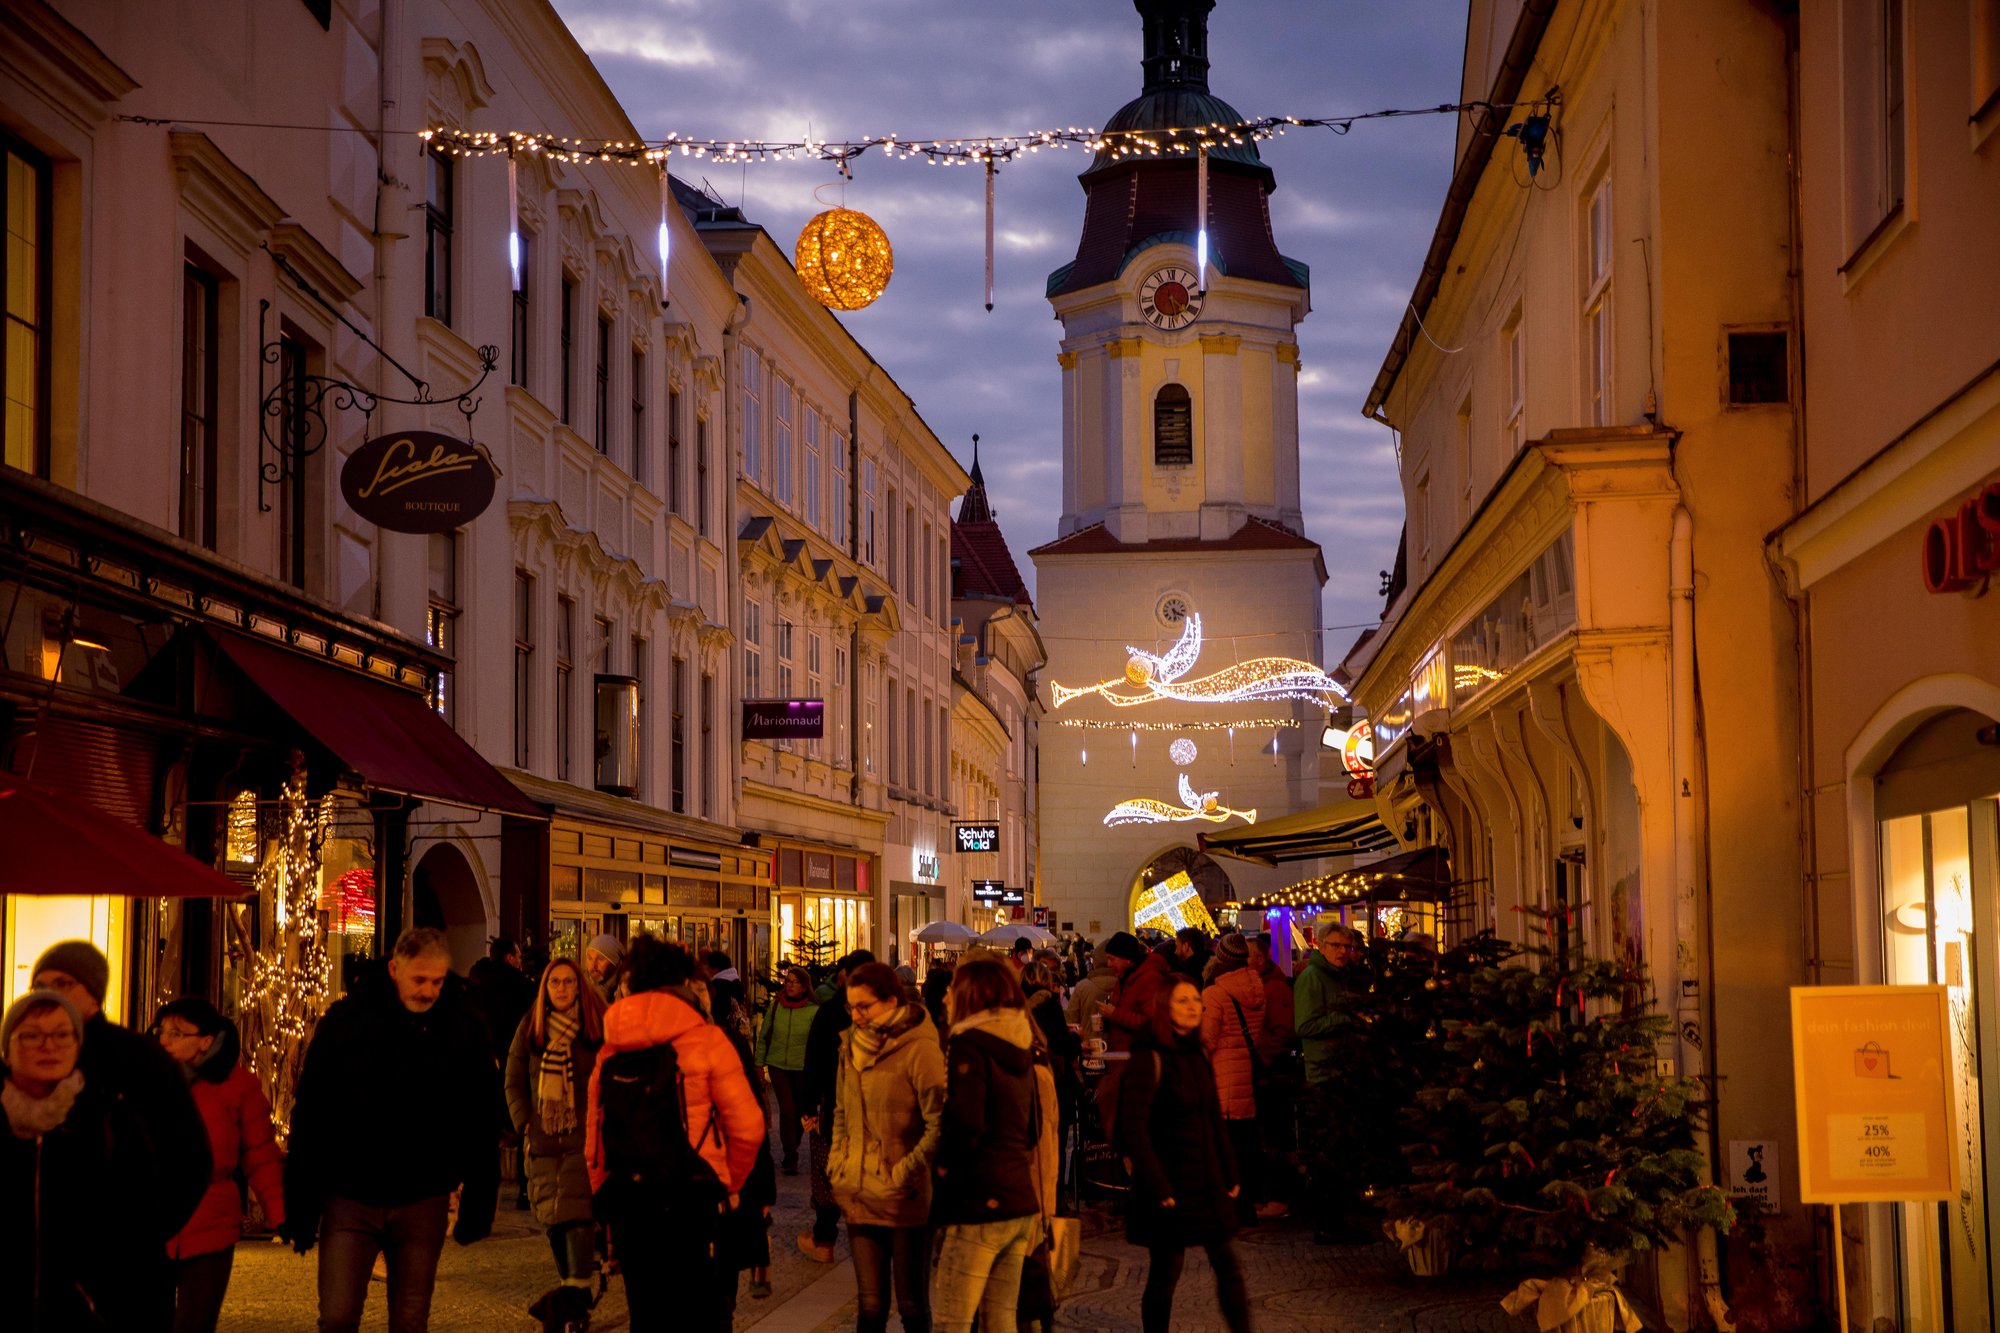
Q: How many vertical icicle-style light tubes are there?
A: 8